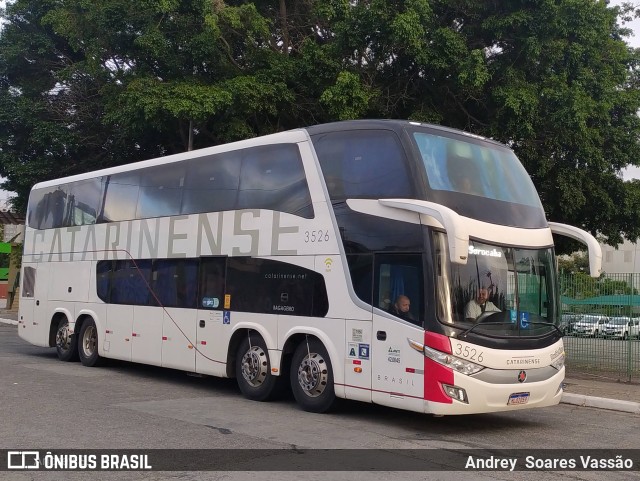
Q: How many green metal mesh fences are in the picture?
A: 1